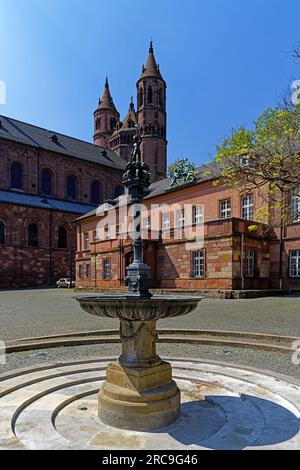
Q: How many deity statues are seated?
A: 0